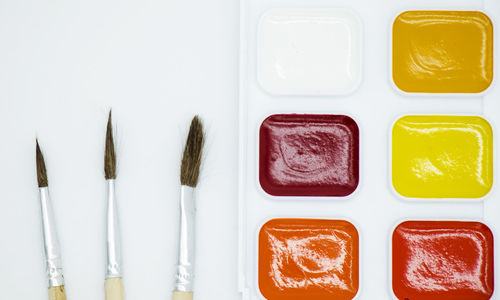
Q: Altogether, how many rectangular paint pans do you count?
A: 6